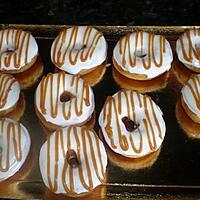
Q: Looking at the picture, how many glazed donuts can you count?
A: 10